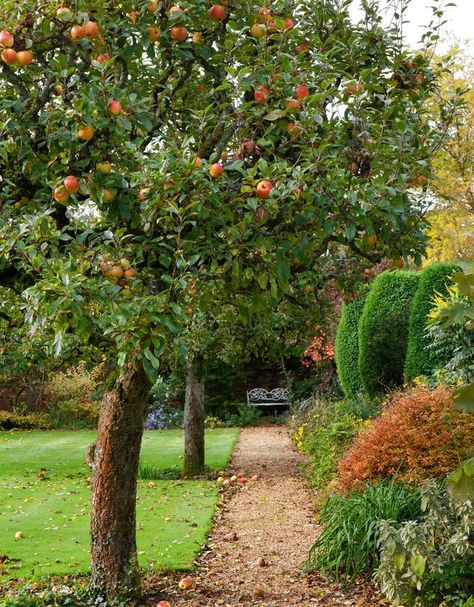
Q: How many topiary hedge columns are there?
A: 3